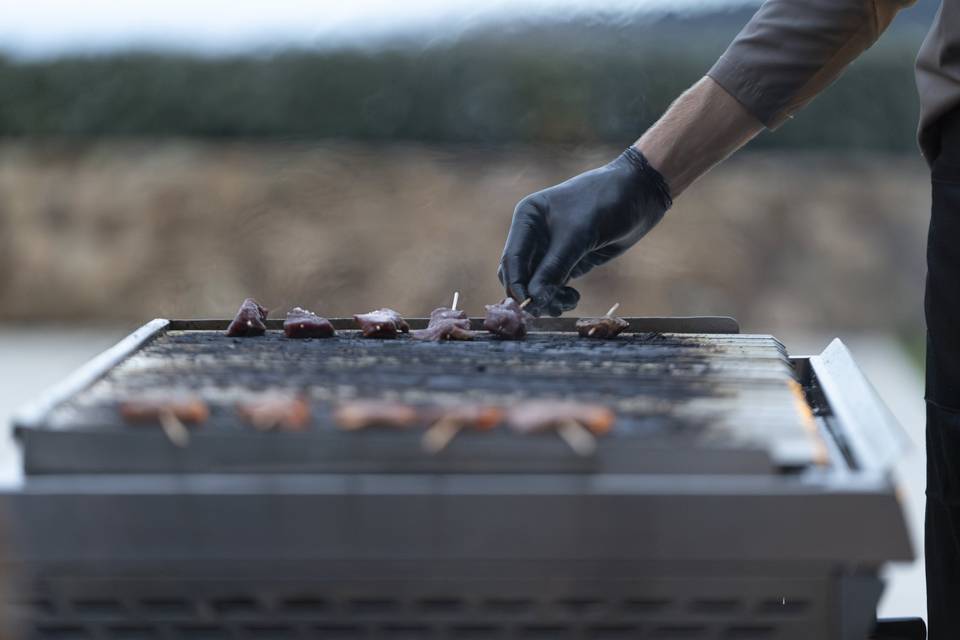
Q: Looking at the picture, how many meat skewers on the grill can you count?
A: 11